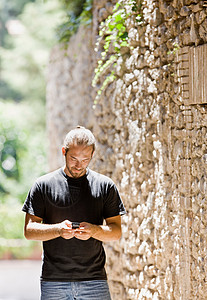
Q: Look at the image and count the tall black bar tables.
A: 0